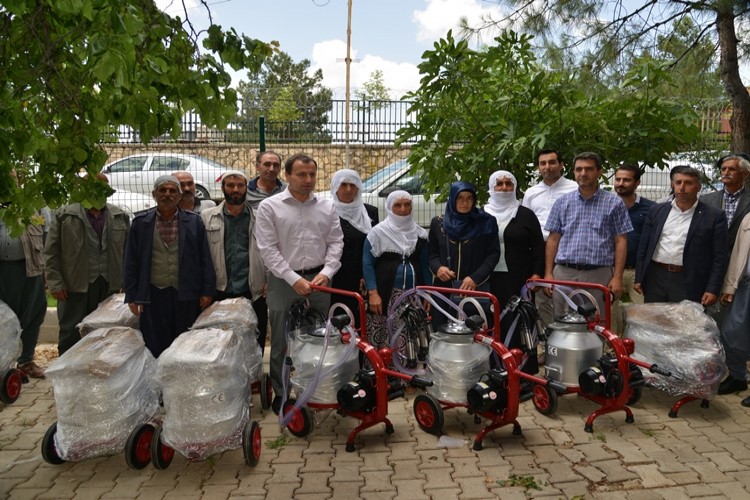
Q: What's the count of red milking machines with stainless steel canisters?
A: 3